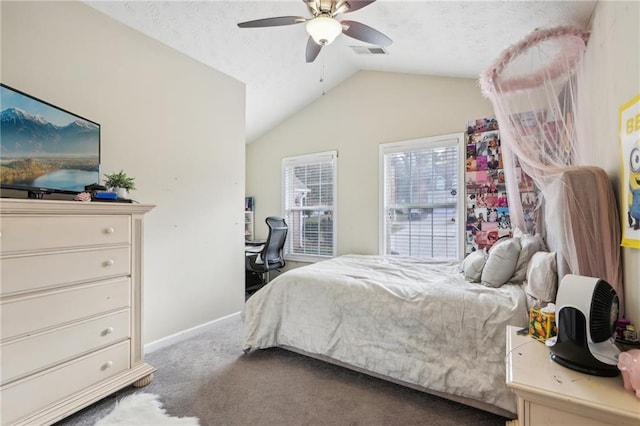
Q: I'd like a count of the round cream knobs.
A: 4